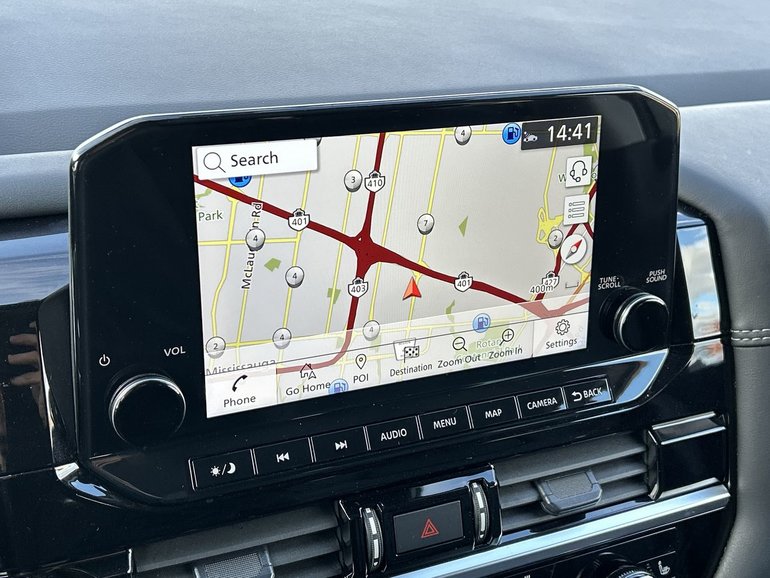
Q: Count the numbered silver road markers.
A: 9